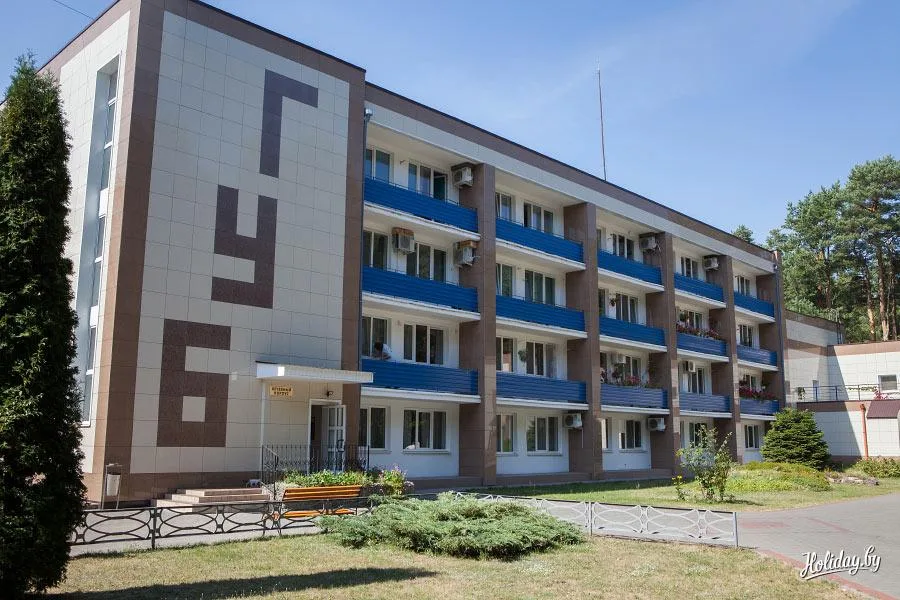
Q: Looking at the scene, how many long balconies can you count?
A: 15